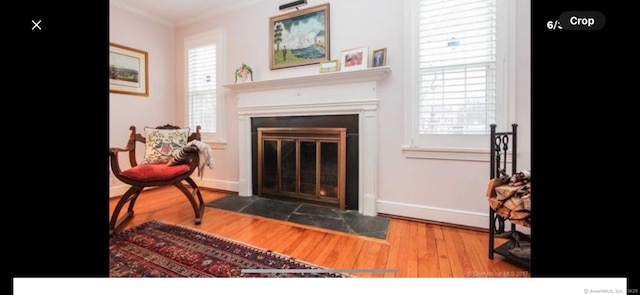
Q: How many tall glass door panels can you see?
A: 4